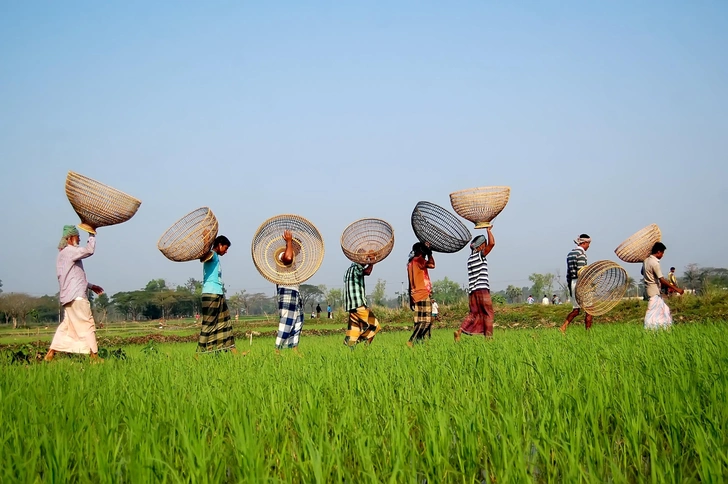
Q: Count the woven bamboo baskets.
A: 8